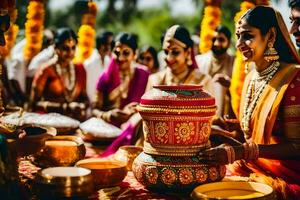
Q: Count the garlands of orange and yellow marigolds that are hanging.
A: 5